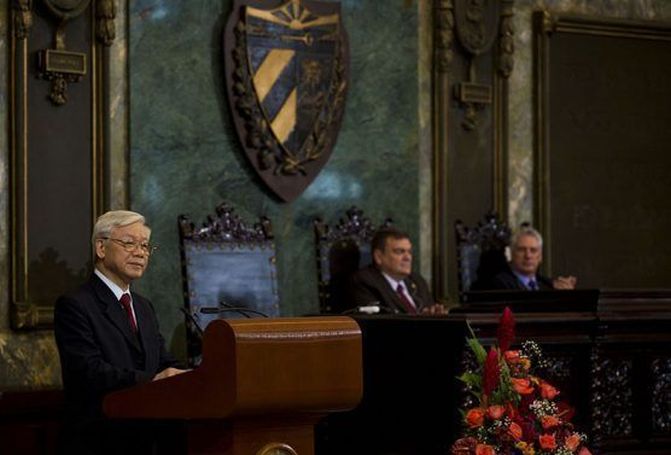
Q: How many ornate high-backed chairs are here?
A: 3